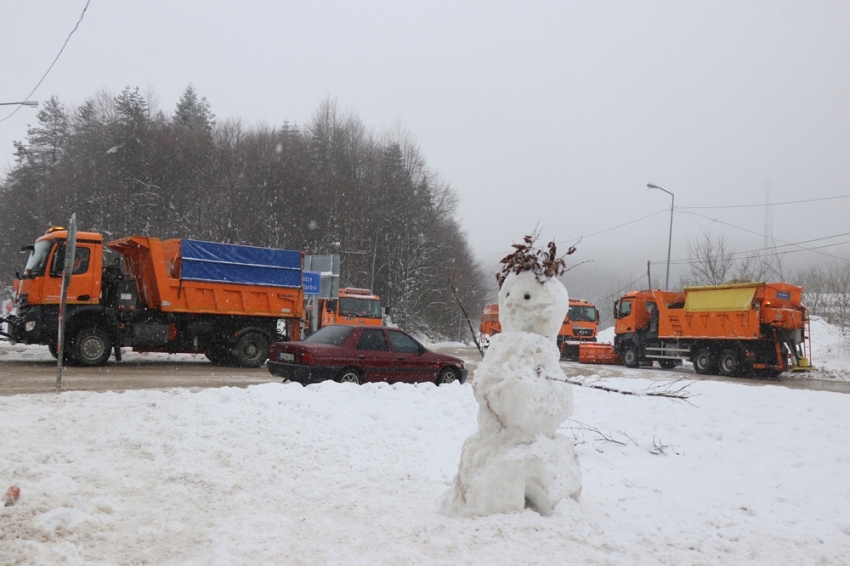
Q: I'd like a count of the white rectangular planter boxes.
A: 0